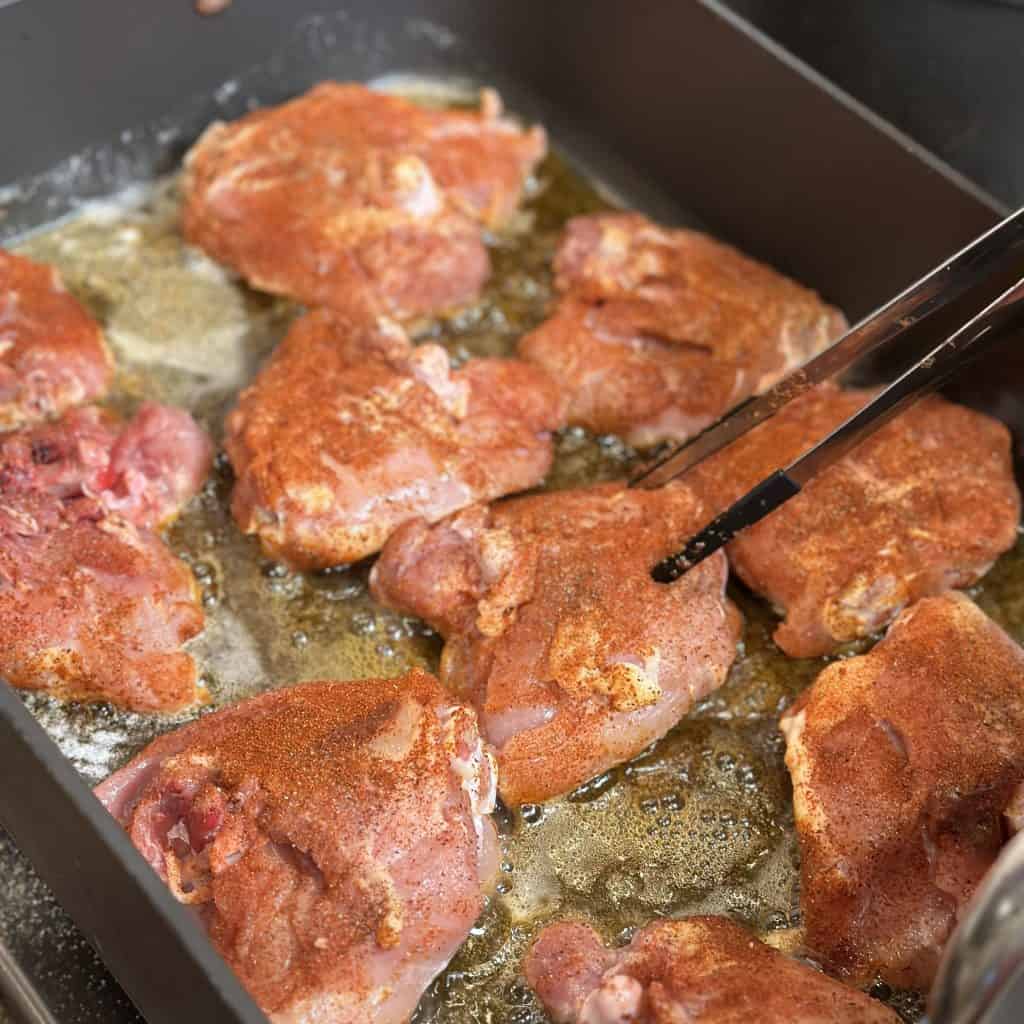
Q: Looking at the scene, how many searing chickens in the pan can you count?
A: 10